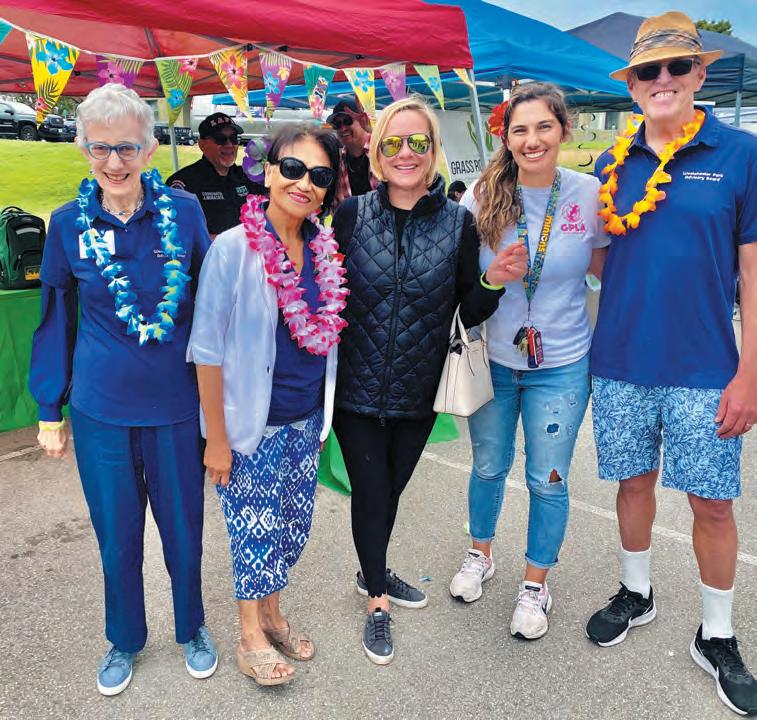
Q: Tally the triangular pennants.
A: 11